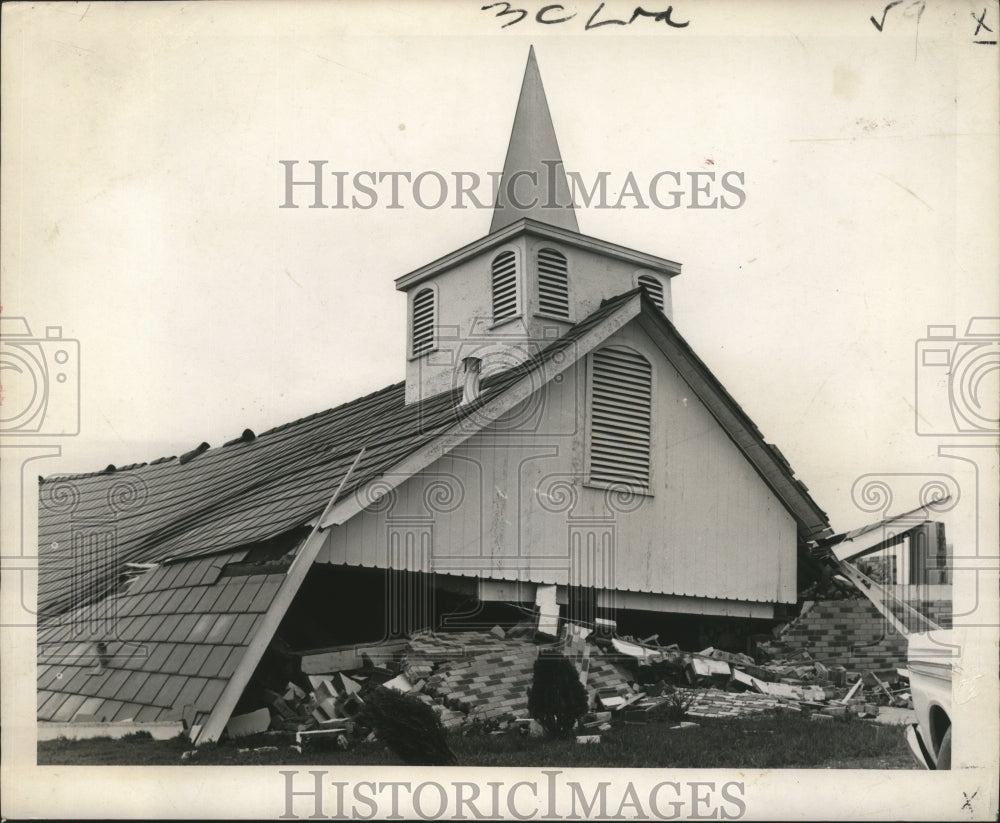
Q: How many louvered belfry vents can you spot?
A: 4